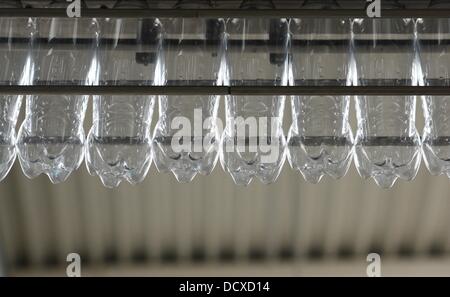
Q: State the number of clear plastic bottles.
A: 8